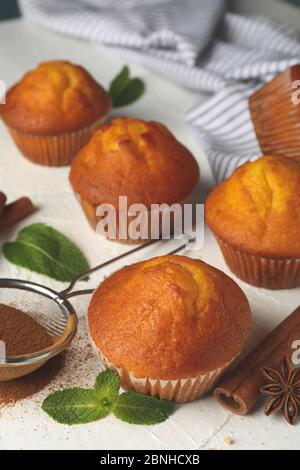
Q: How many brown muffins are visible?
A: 5